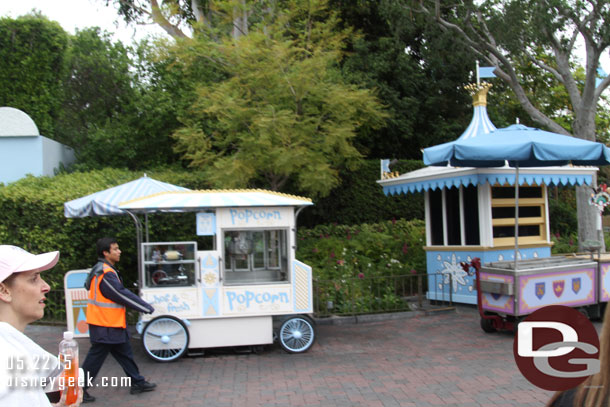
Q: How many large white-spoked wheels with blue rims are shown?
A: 2